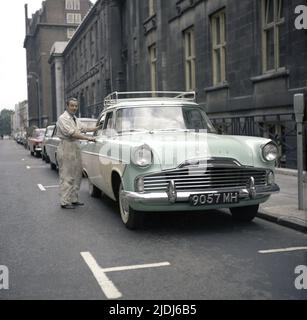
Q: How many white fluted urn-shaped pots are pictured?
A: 0